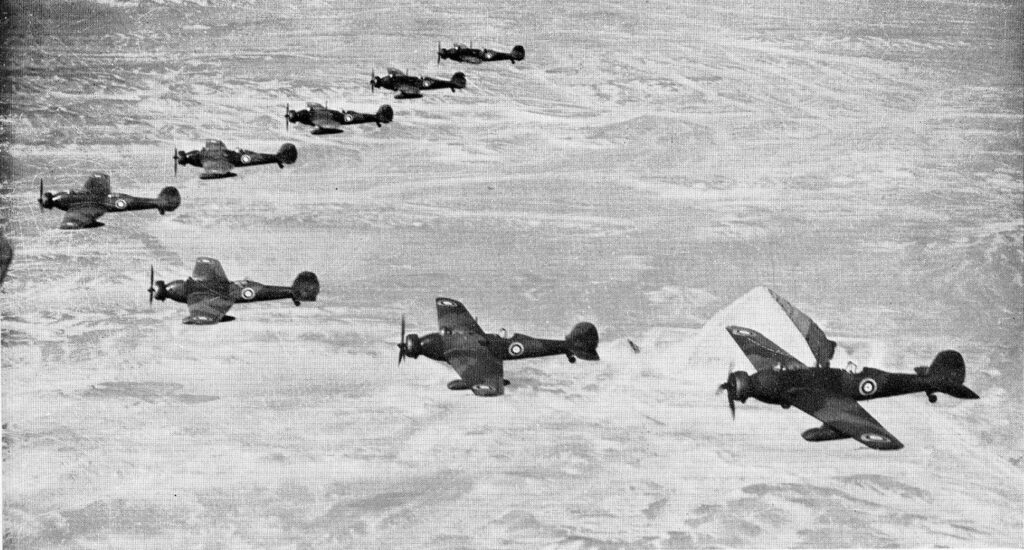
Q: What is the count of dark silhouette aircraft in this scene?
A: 8